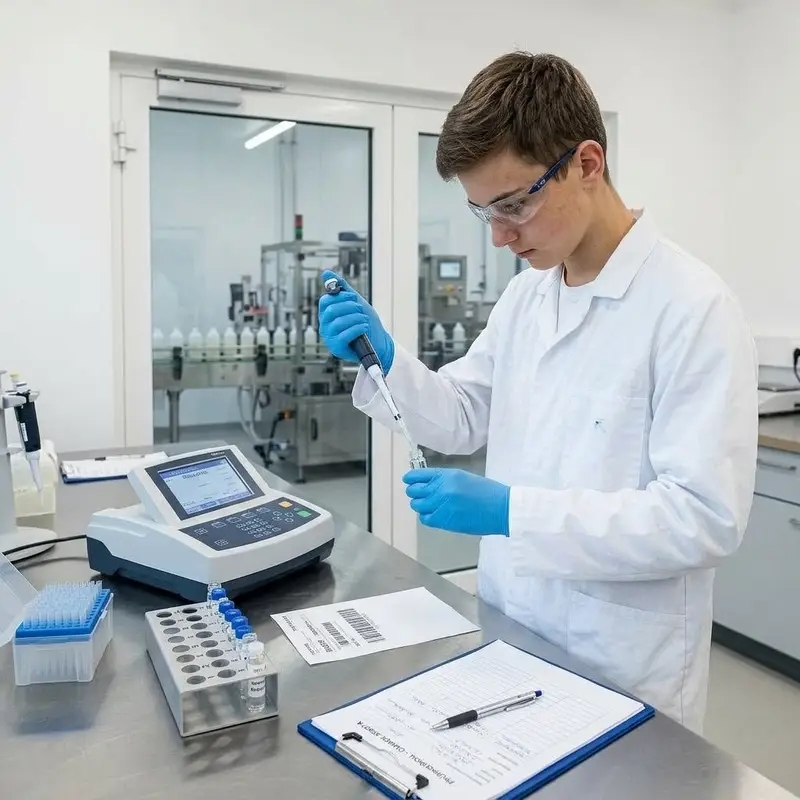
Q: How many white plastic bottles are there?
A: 12